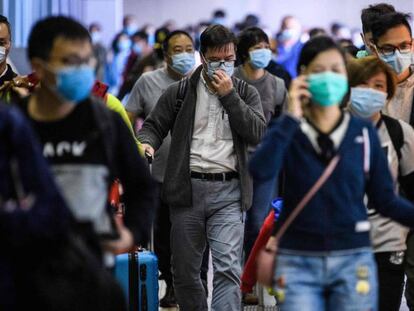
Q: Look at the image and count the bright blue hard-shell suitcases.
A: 1